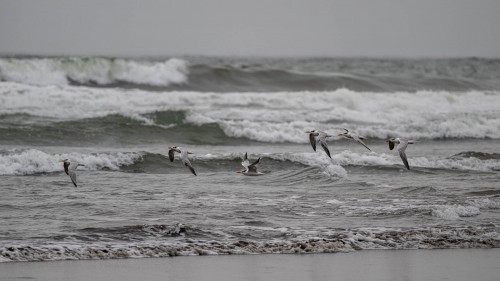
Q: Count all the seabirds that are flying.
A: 6